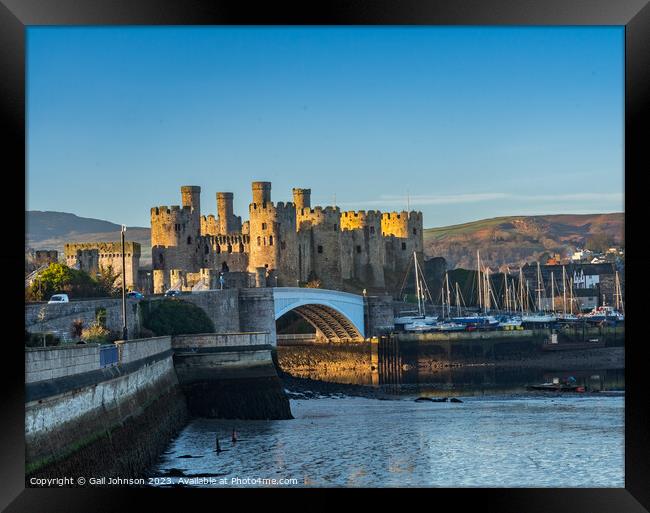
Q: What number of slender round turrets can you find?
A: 4